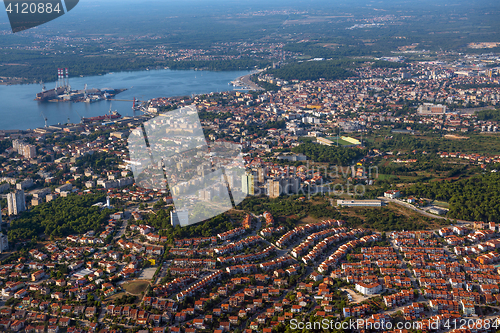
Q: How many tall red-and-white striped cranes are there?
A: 3